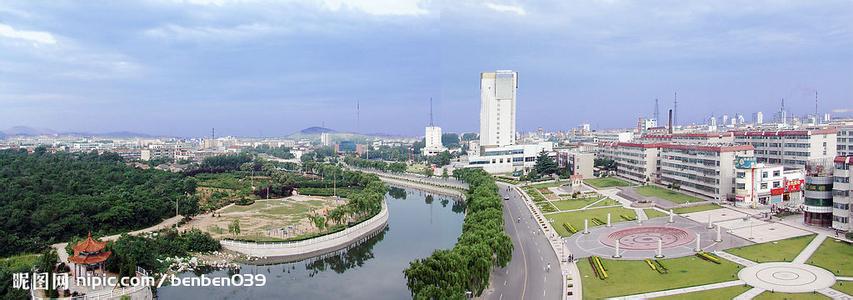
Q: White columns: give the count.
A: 9